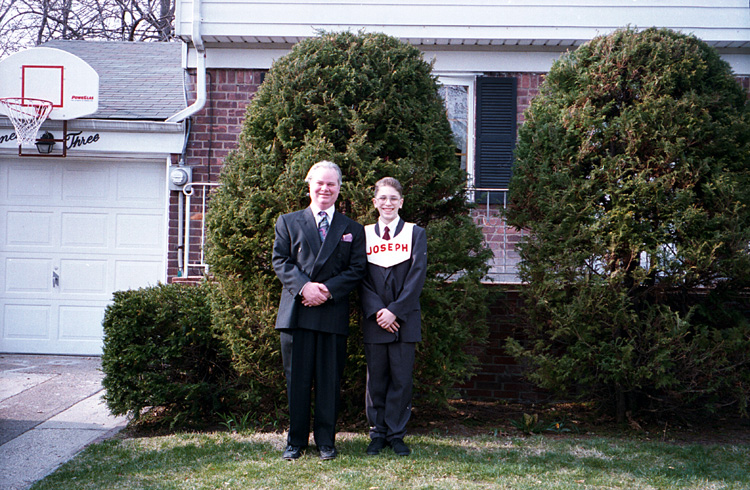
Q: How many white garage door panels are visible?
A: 11